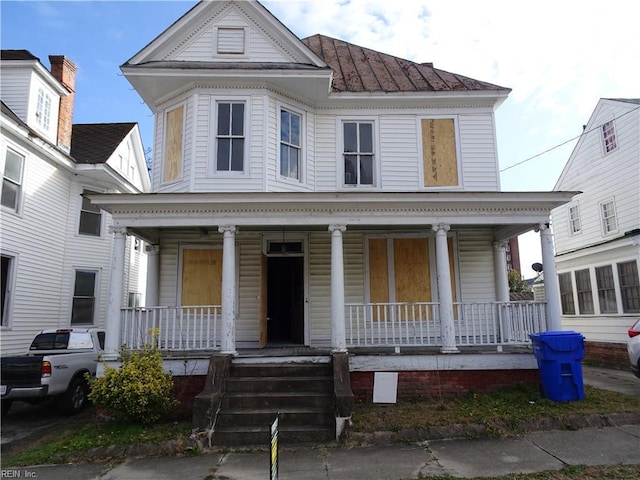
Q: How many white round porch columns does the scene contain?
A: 7